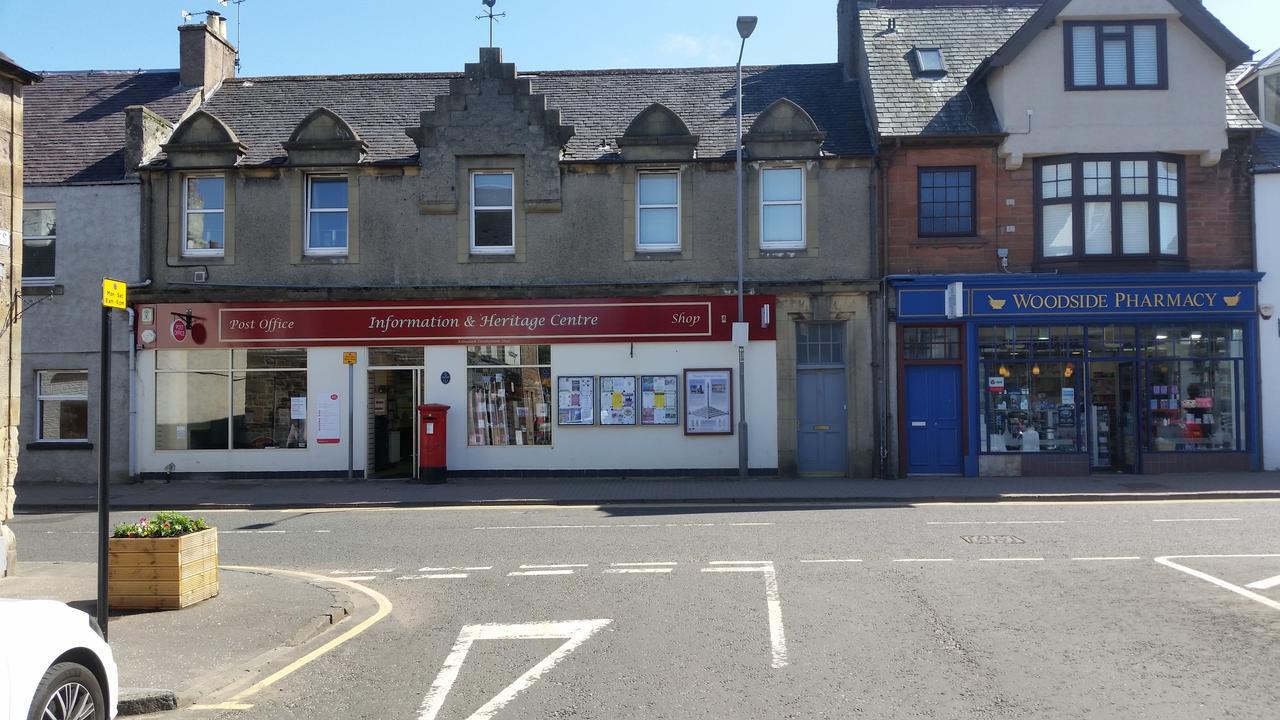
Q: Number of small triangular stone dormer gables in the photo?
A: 4